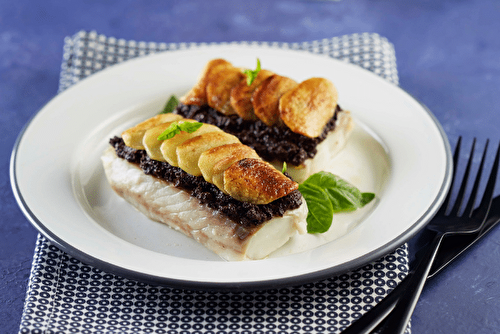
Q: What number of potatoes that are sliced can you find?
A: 12